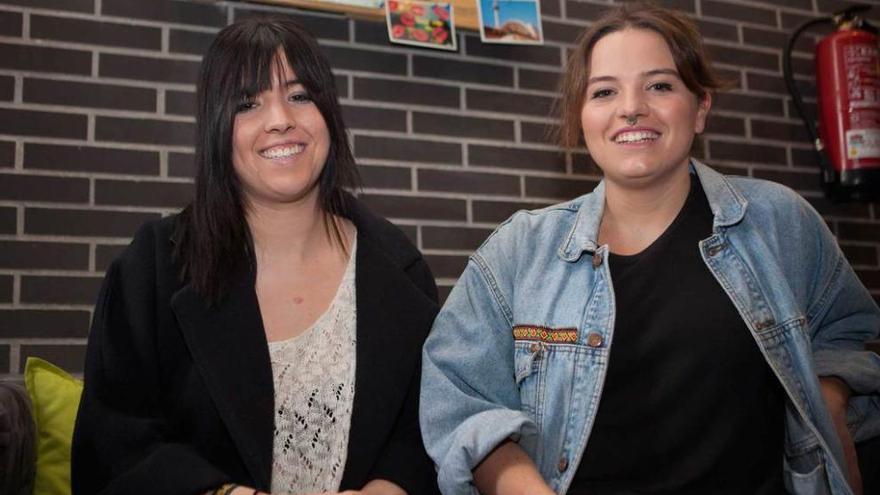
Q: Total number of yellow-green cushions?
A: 1